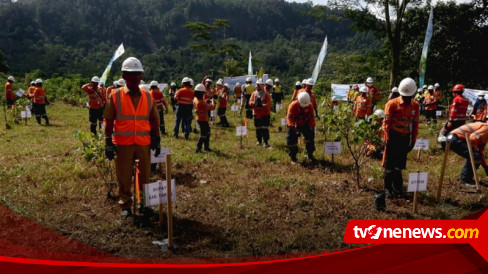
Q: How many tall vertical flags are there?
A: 4